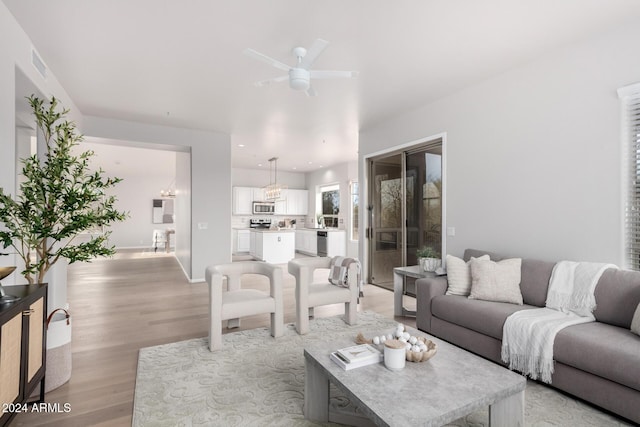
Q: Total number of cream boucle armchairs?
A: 2